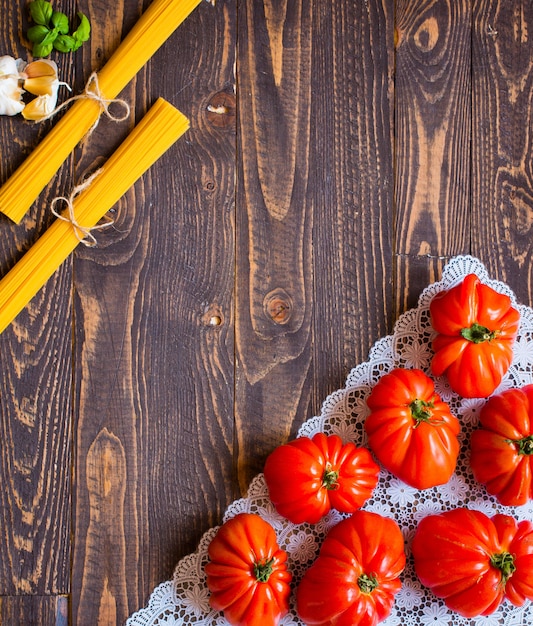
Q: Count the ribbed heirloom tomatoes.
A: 7